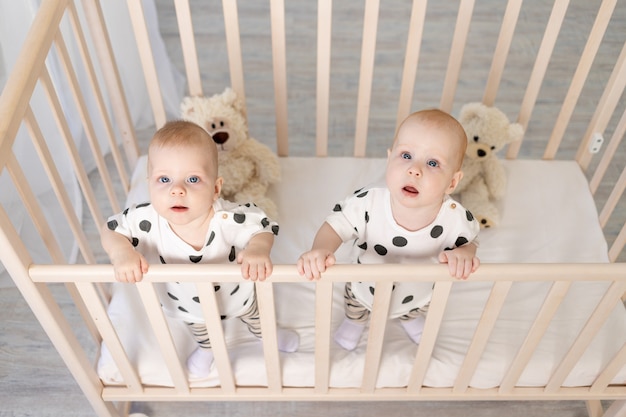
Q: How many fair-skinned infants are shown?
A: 2